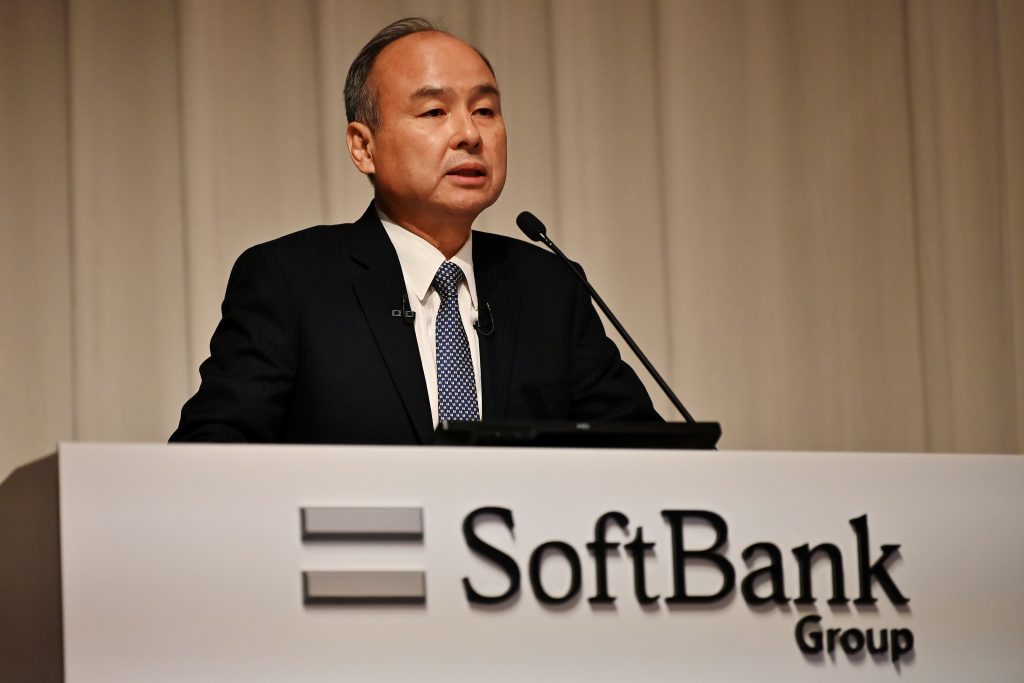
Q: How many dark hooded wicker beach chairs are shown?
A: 0